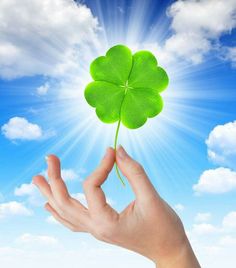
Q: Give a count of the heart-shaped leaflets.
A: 4